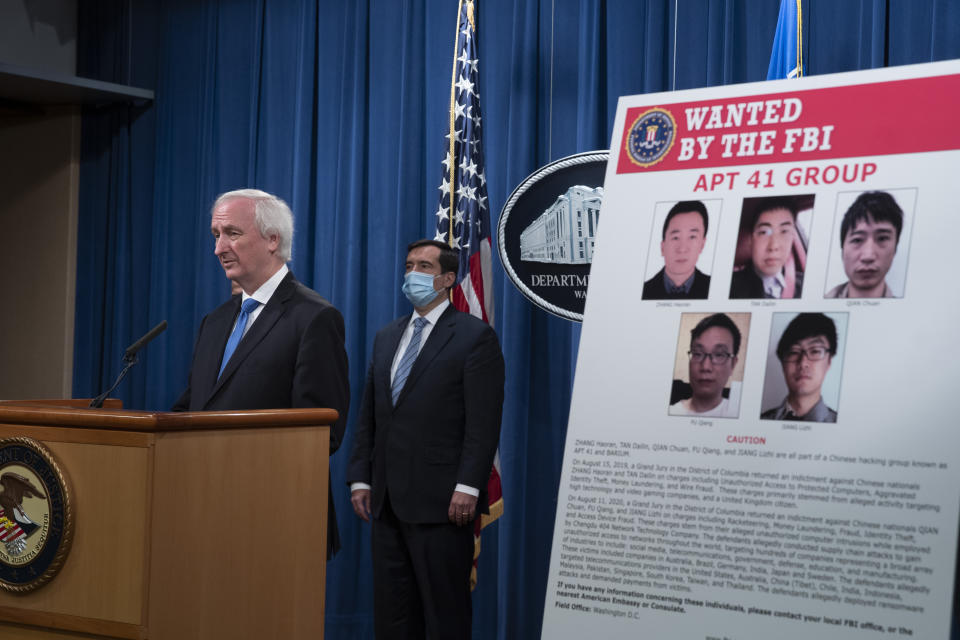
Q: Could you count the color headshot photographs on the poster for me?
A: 5